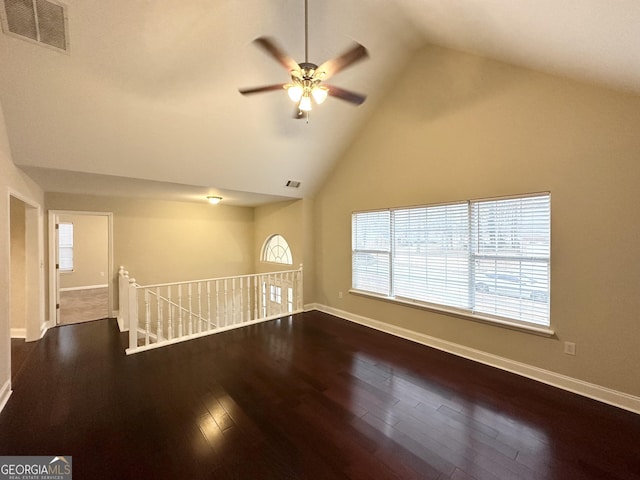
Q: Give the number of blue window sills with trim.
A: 0